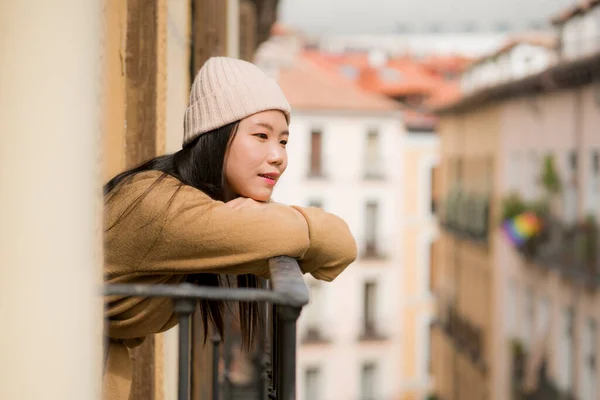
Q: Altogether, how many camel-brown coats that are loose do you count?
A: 1